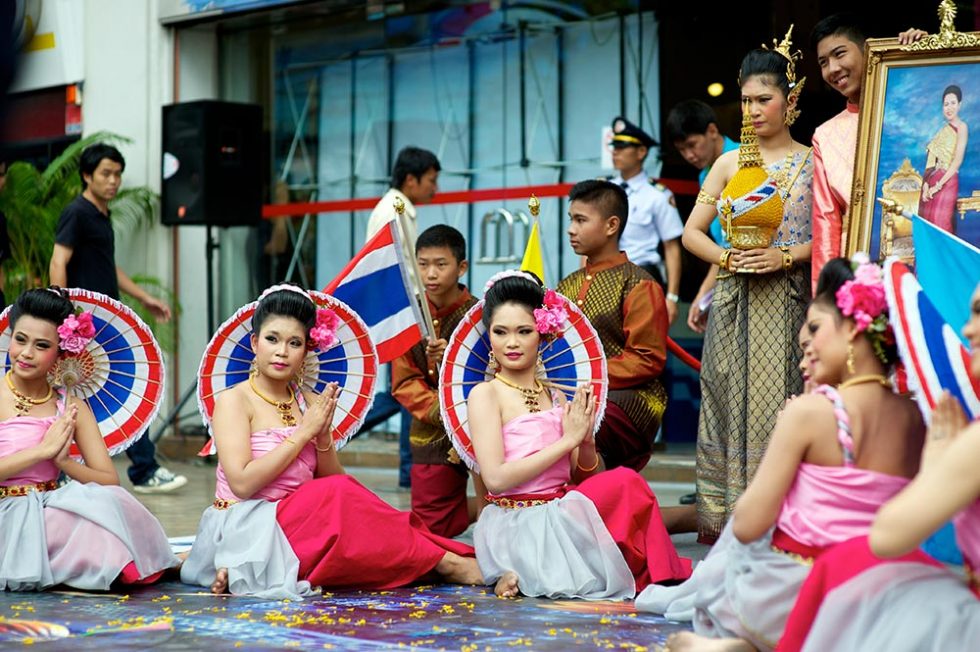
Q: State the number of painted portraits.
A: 1